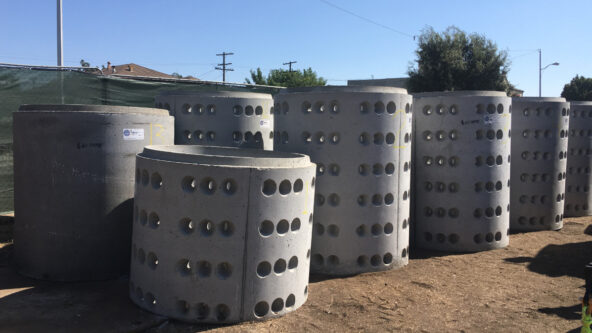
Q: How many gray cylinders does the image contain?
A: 7